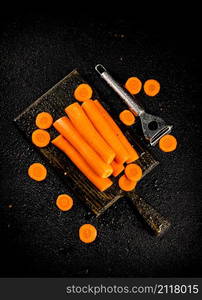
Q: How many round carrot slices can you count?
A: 12